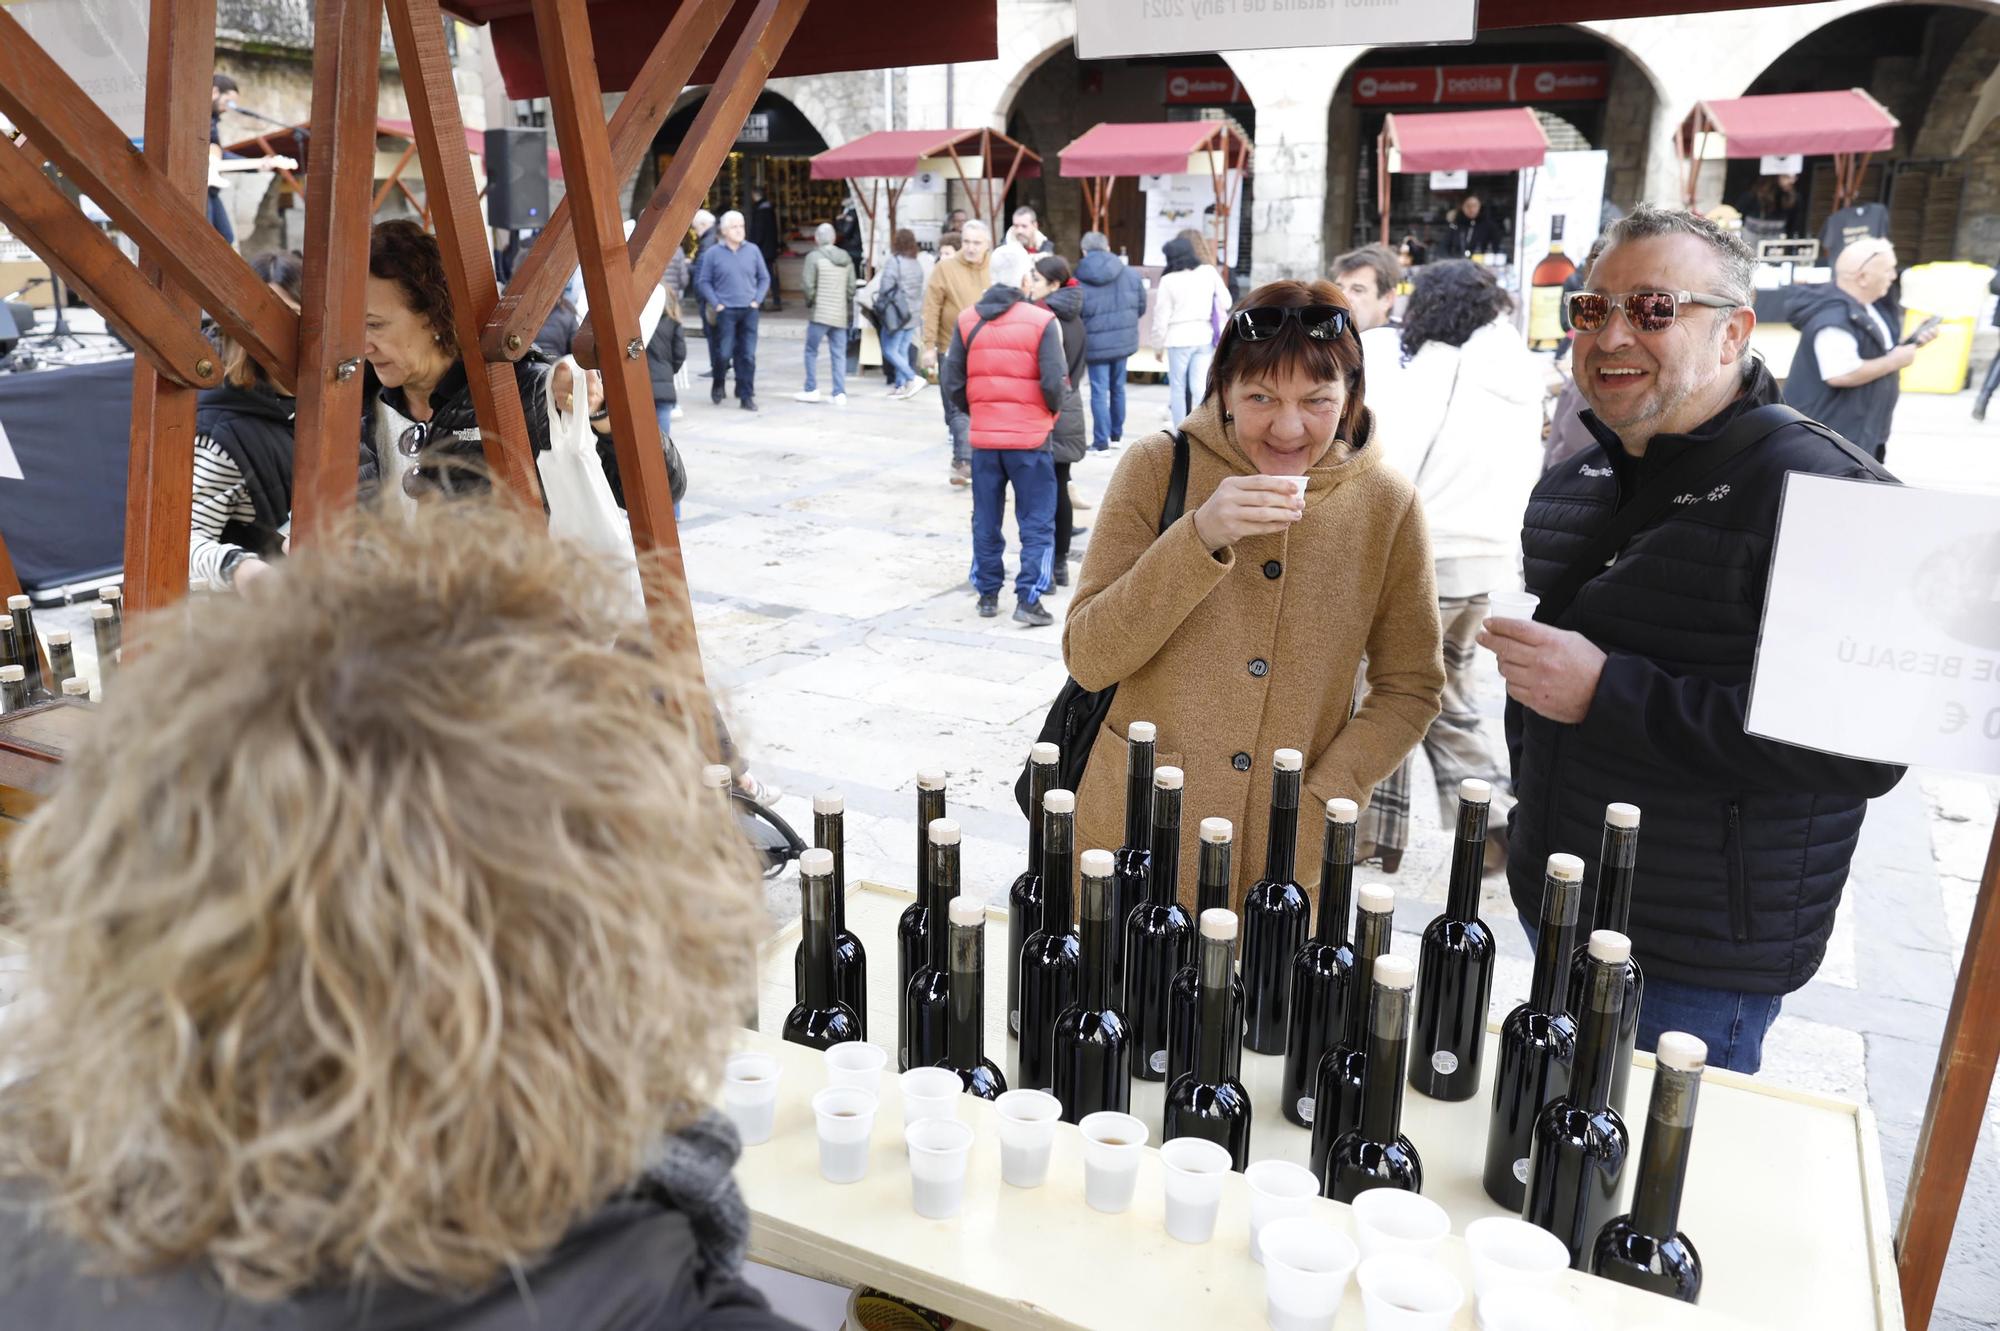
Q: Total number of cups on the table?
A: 14